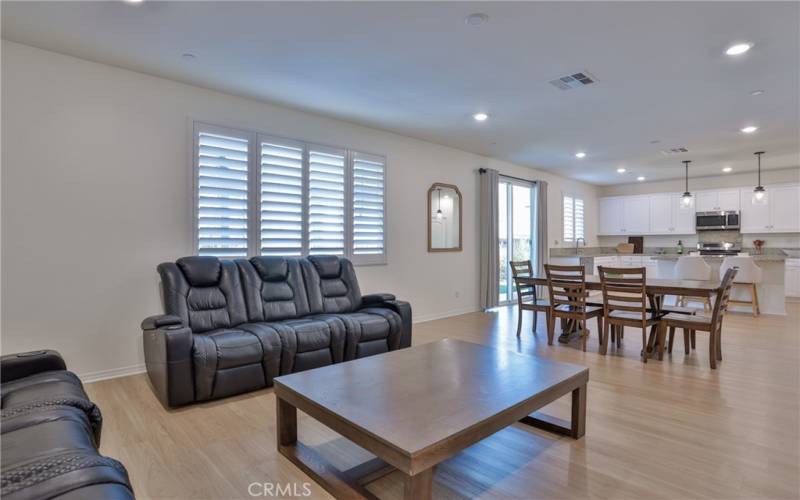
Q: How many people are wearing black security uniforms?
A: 0